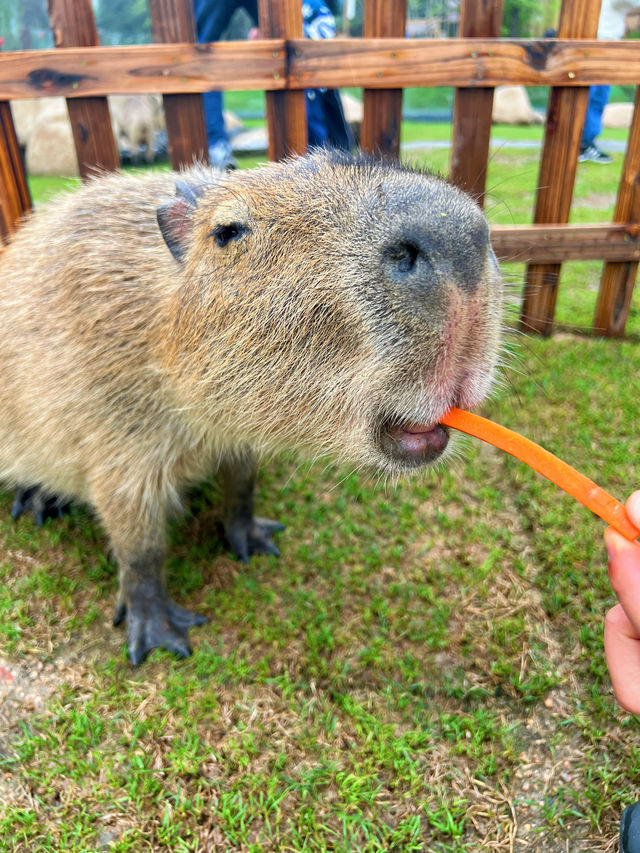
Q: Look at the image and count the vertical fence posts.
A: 8